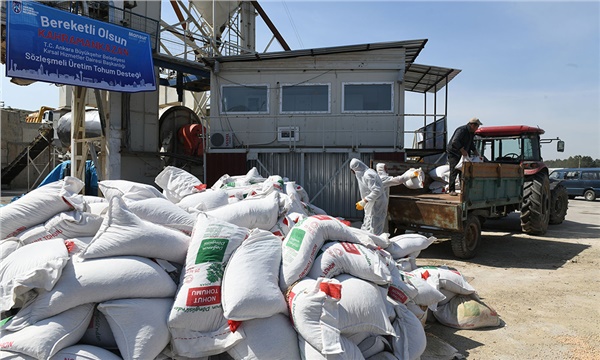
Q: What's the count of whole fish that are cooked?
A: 0